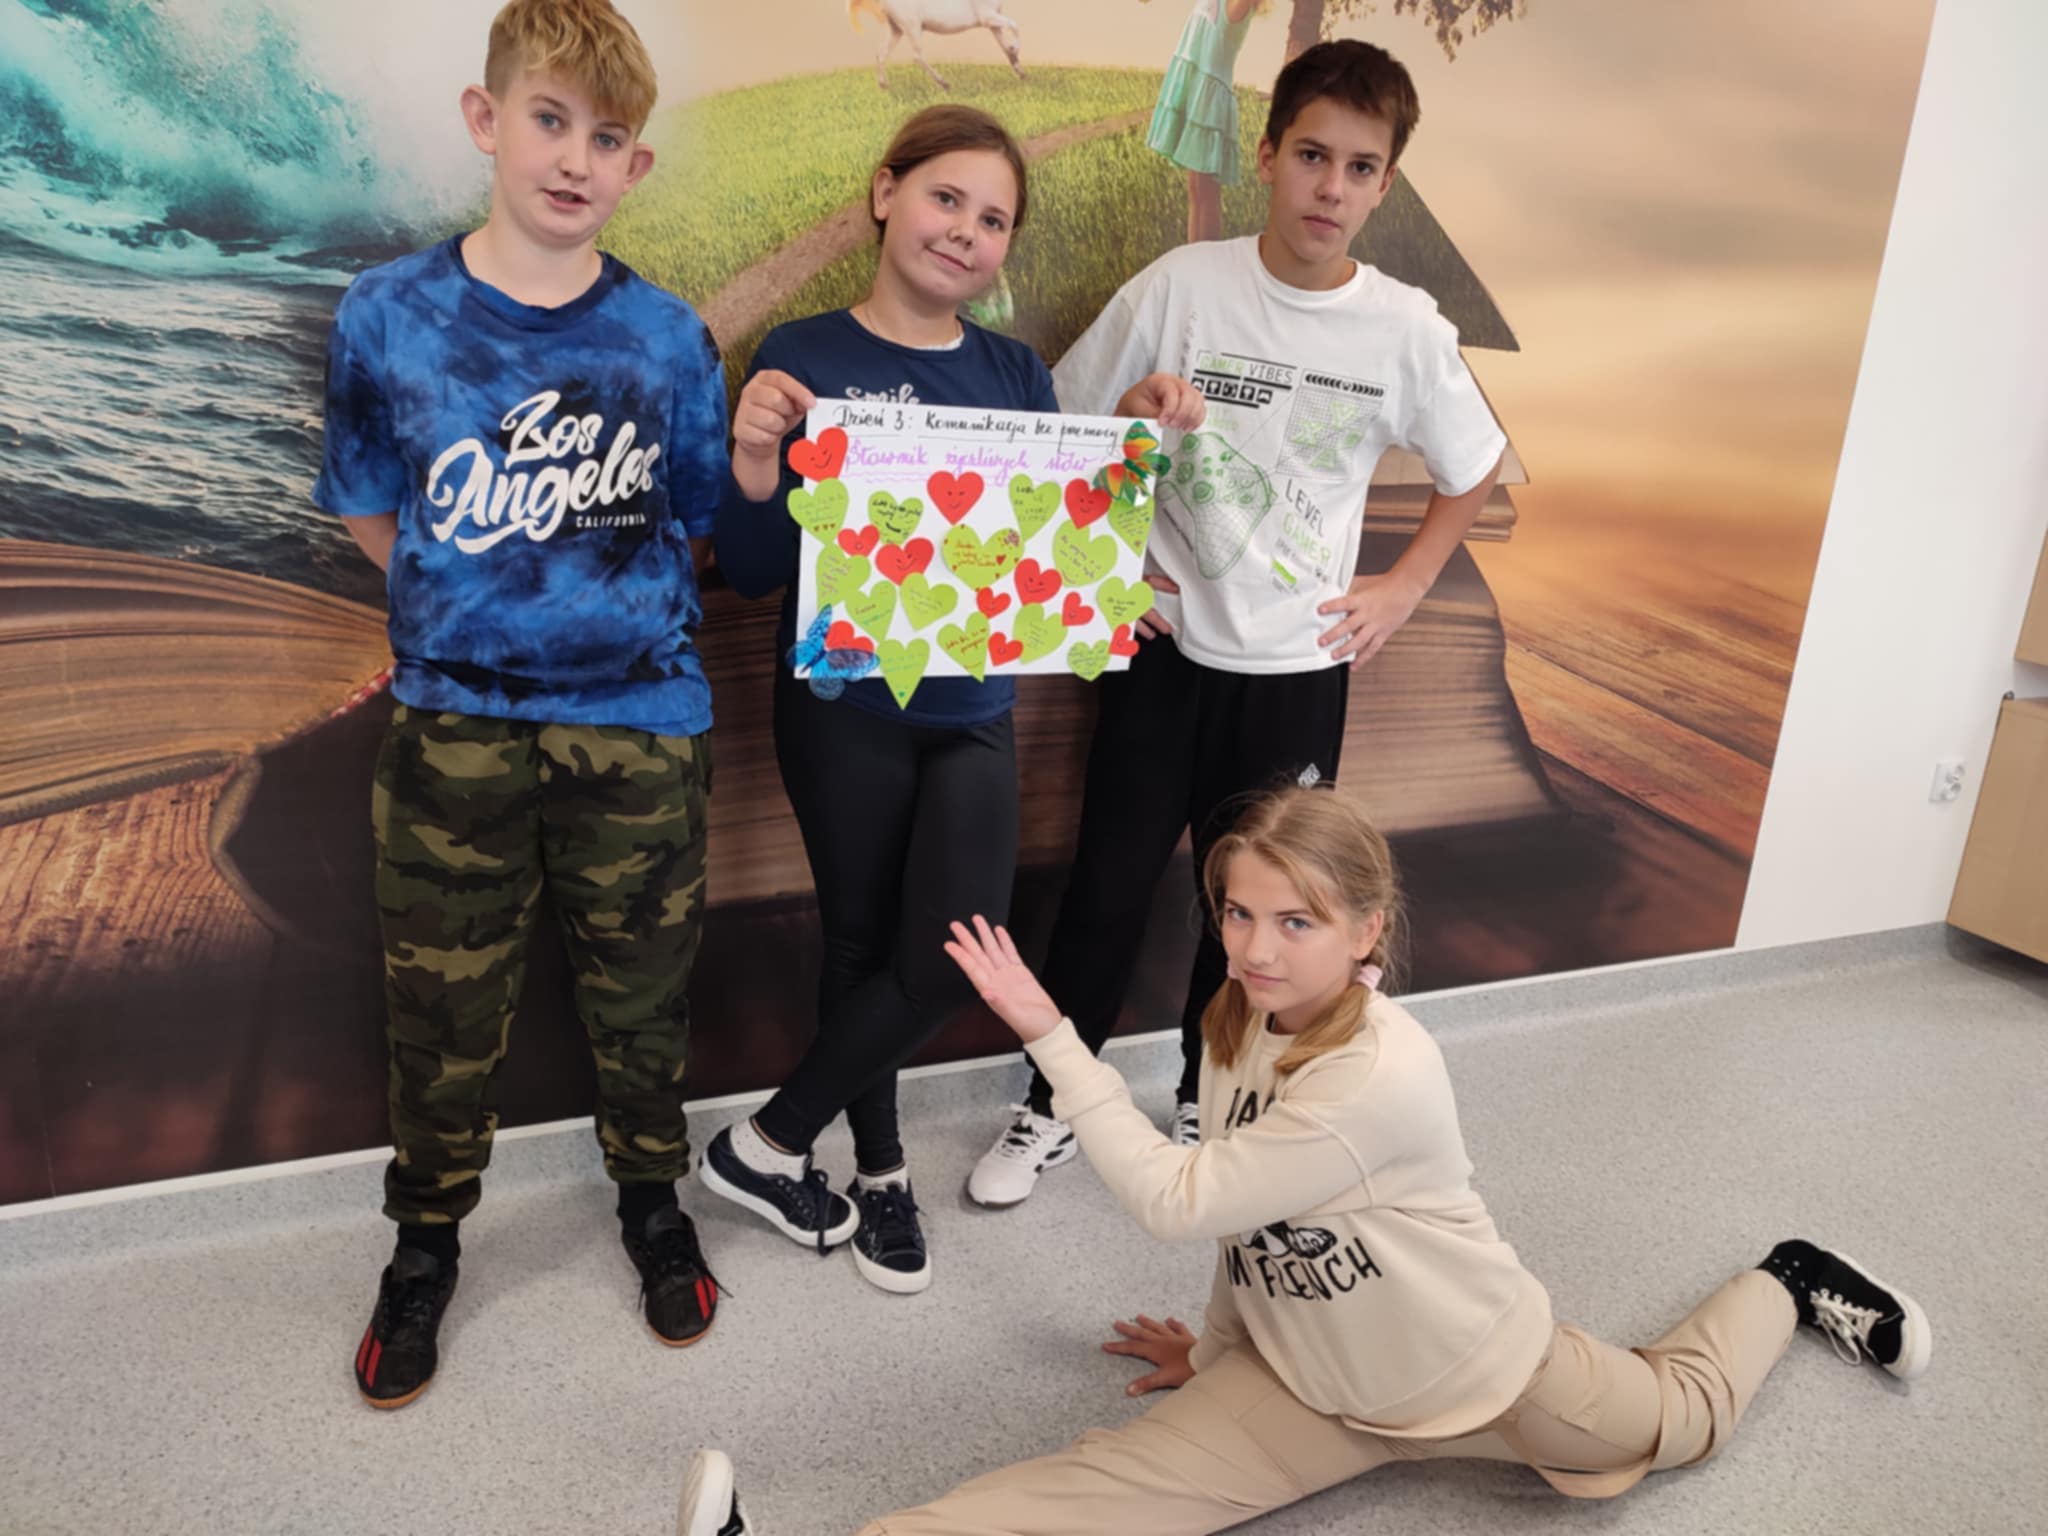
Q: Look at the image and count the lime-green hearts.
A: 14